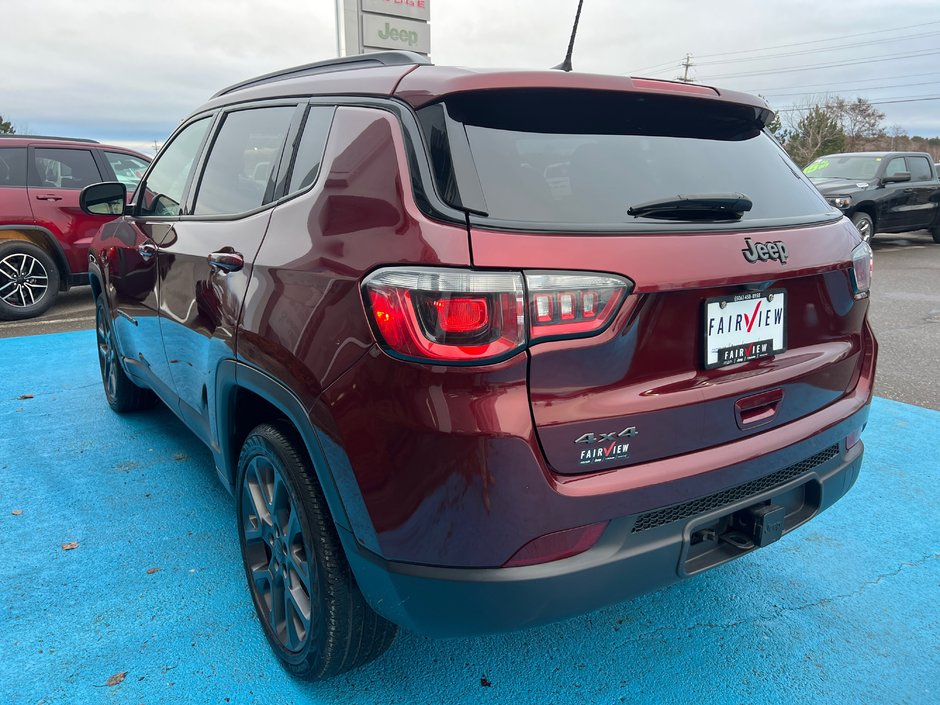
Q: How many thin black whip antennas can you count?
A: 1